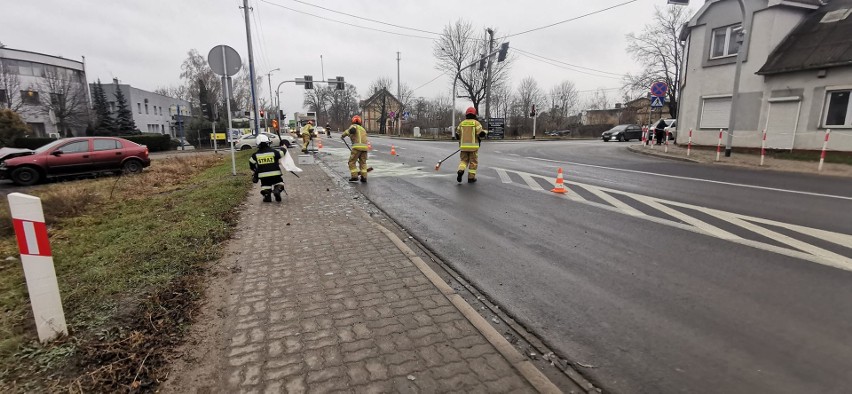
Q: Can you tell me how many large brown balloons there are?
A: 0